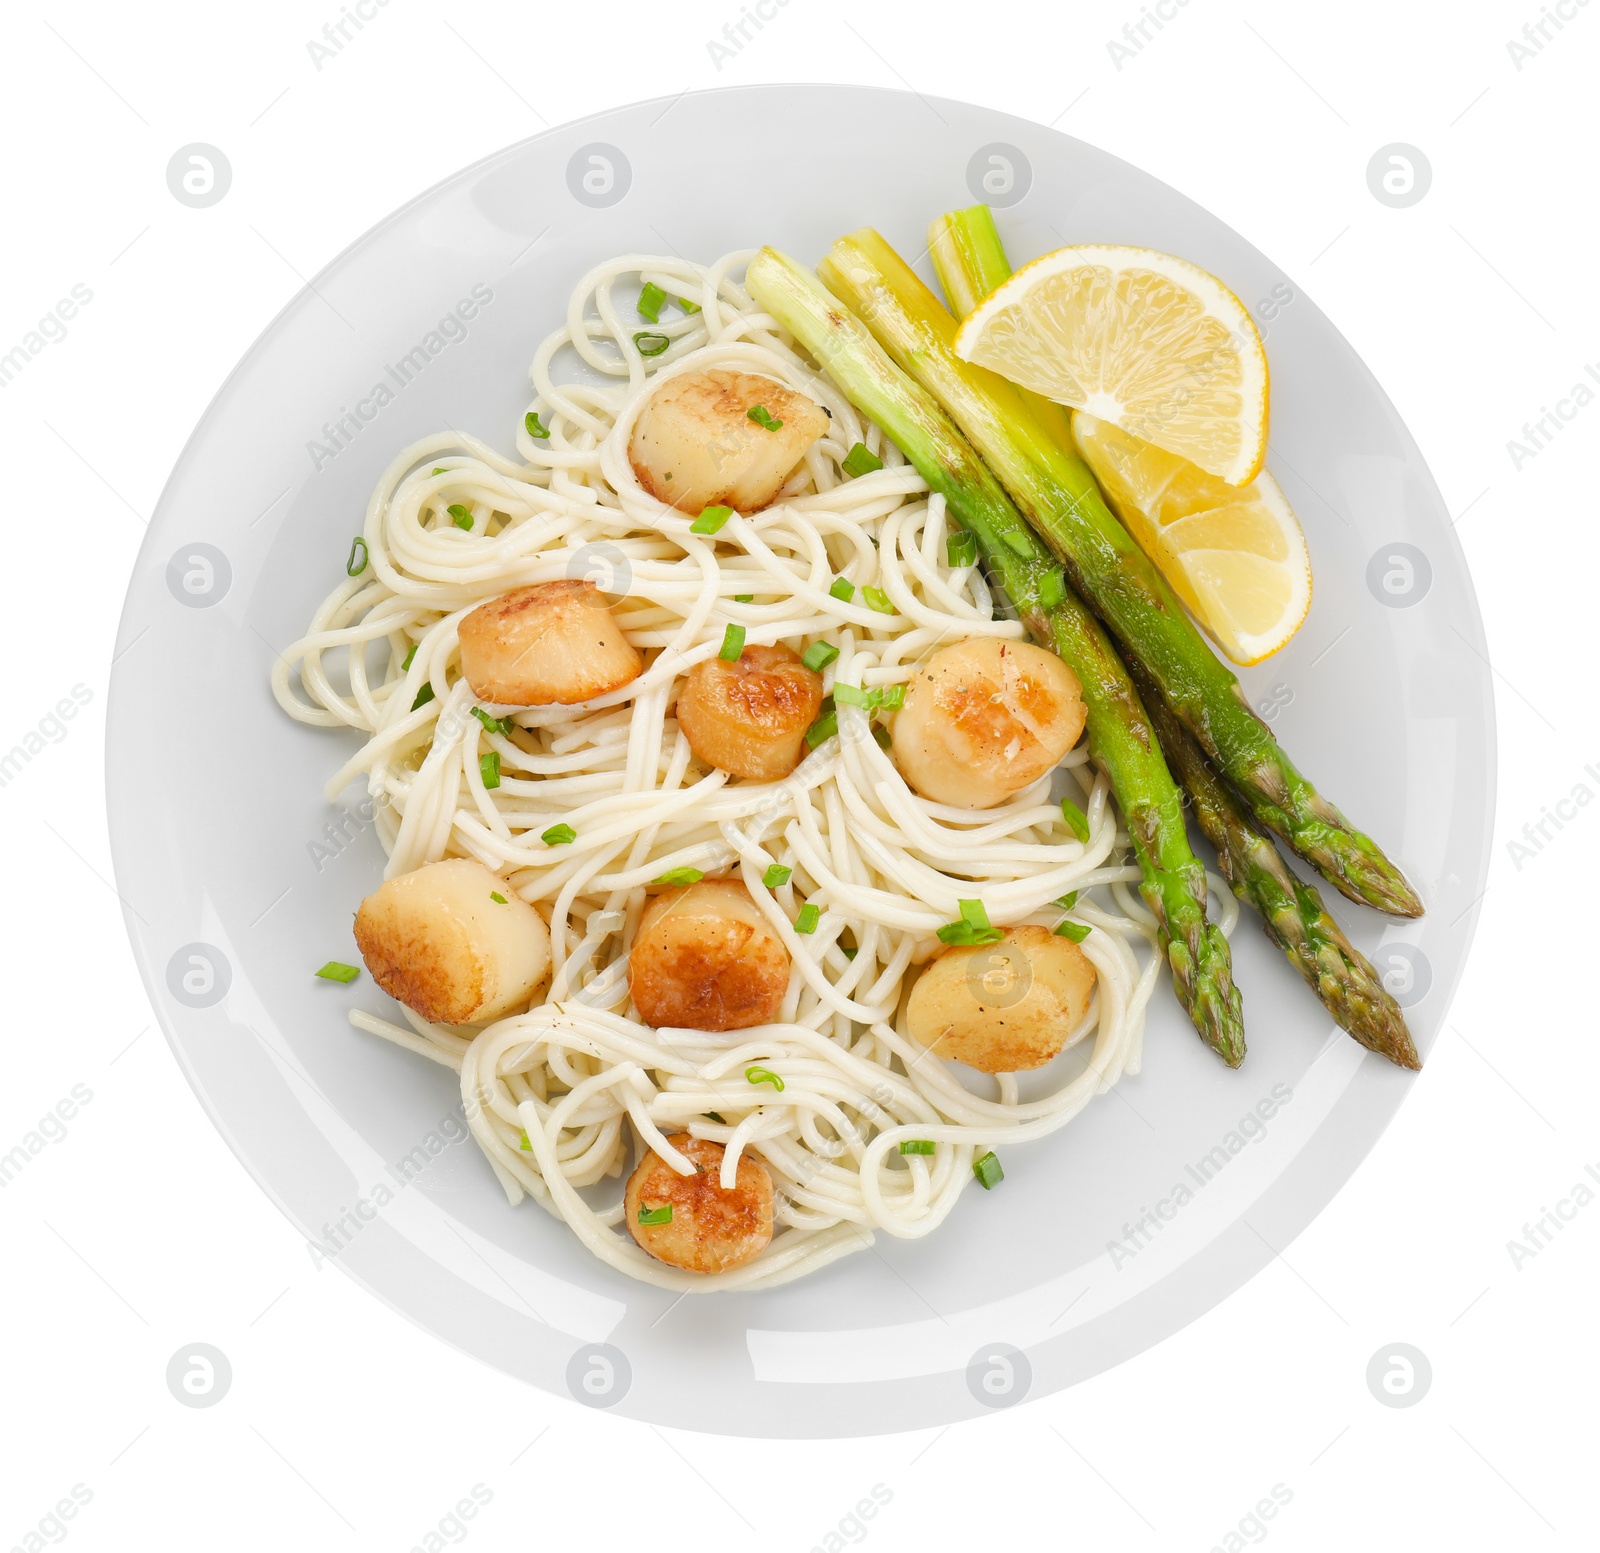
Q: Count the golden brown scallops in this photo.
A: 8